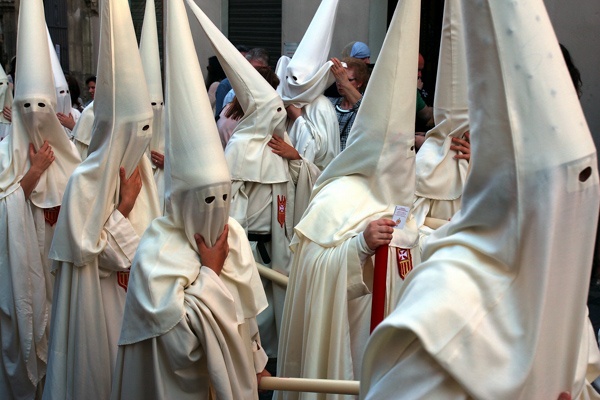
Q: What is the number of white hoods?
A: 11